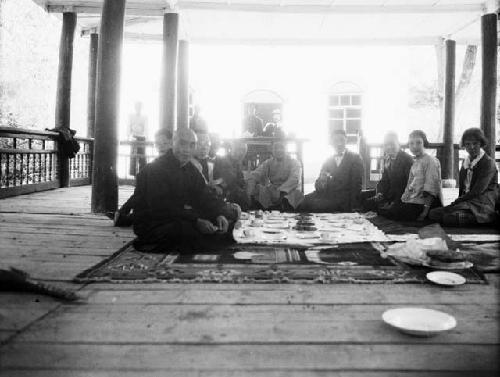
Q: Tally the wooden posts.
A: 7